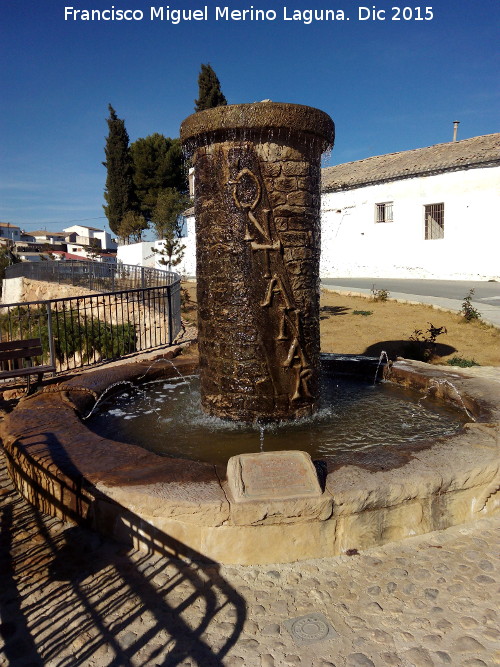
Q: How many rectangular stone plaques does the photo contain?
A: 1